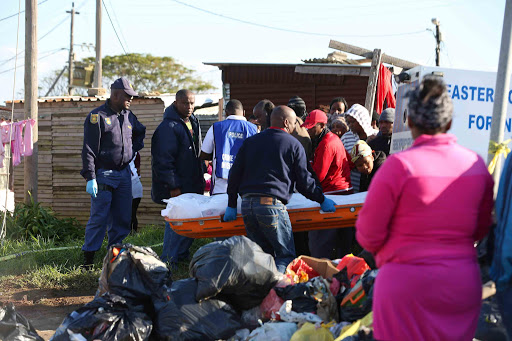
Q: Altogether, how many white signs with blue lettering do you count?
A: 1